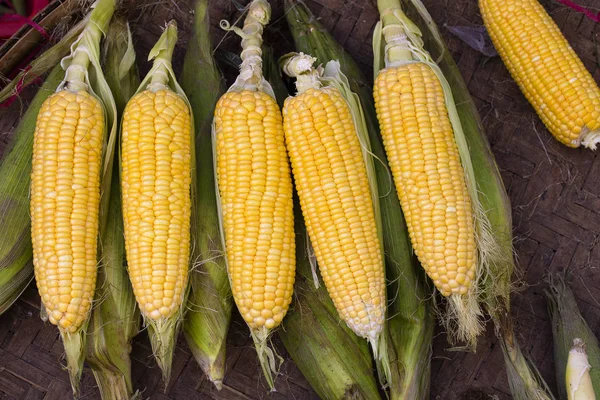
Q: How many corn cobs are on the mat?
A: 6